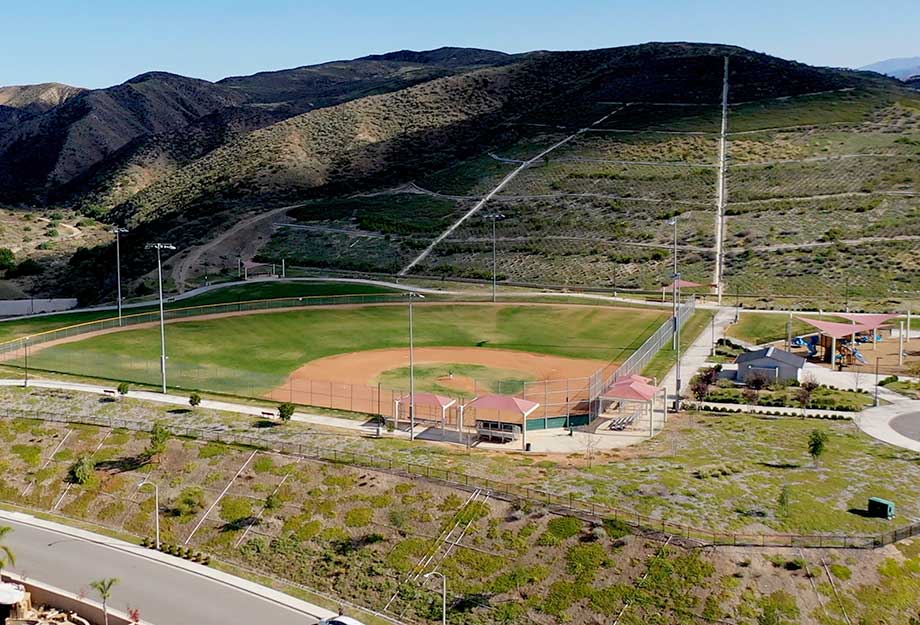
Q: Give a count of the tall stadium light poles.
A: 6